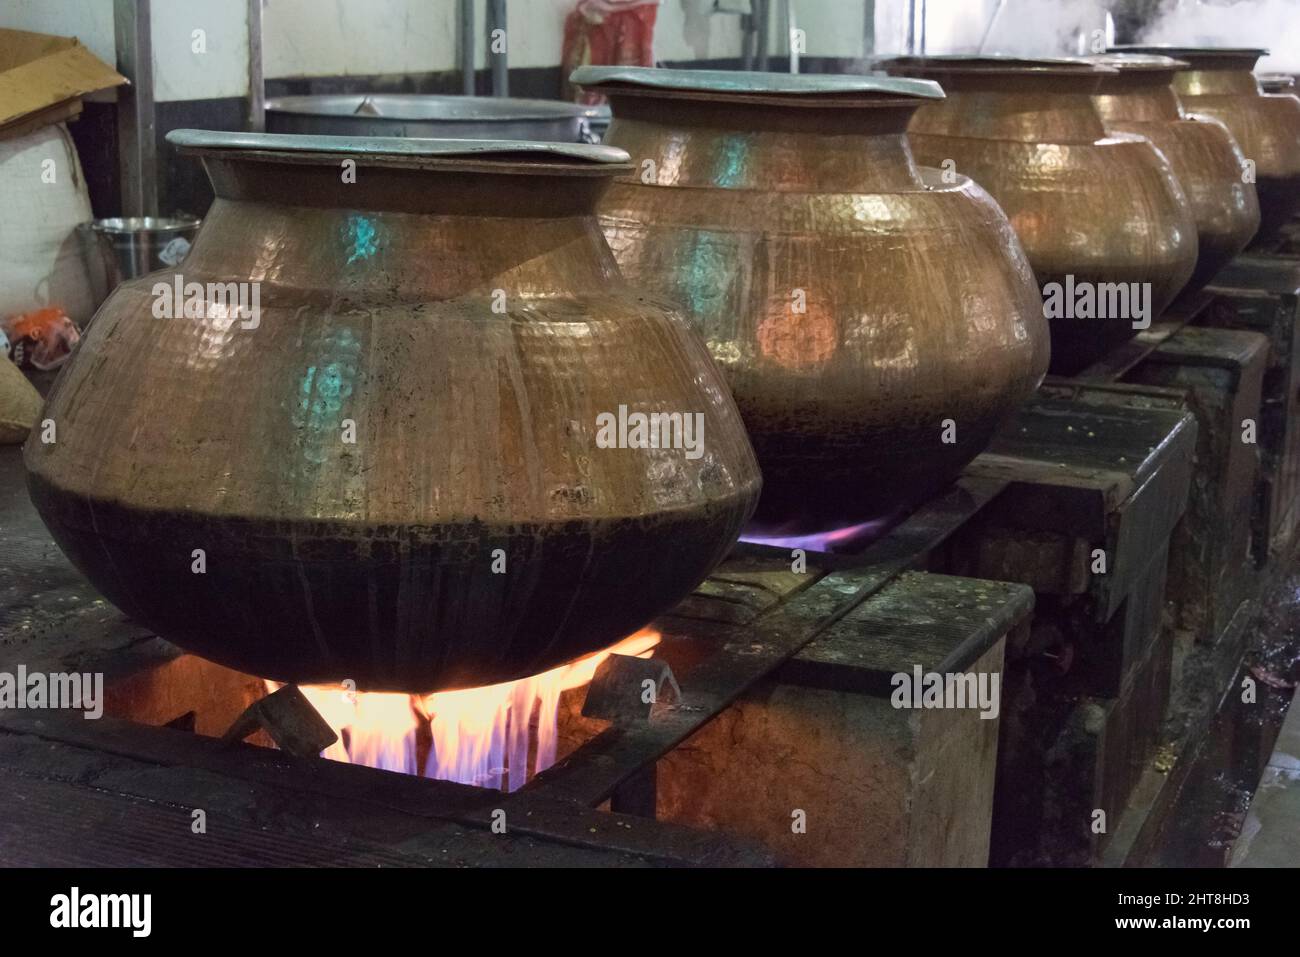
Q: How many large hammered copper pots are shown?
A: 5